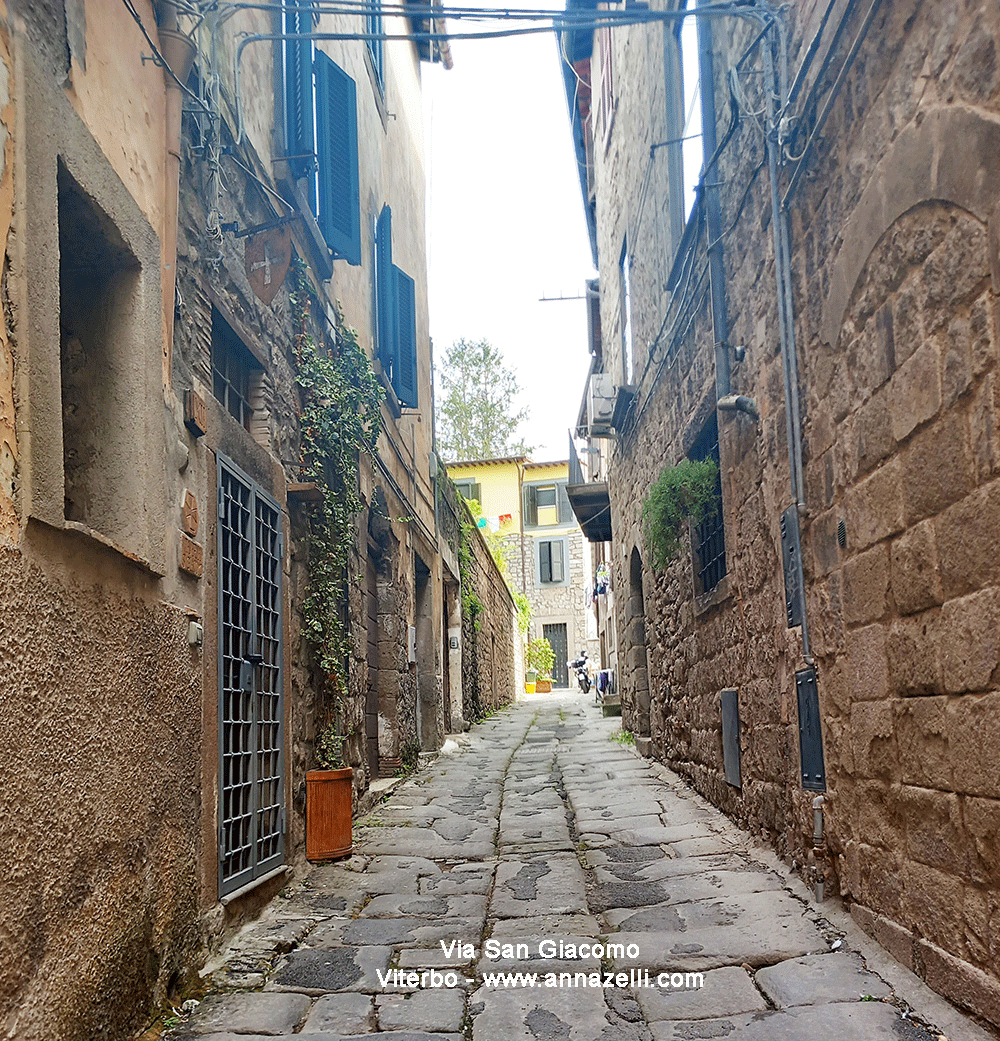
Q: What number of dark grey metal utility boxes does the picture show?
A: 3